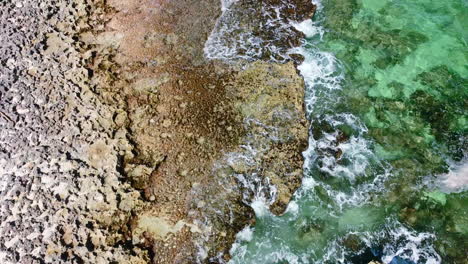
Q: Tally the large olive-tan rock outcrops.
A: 1